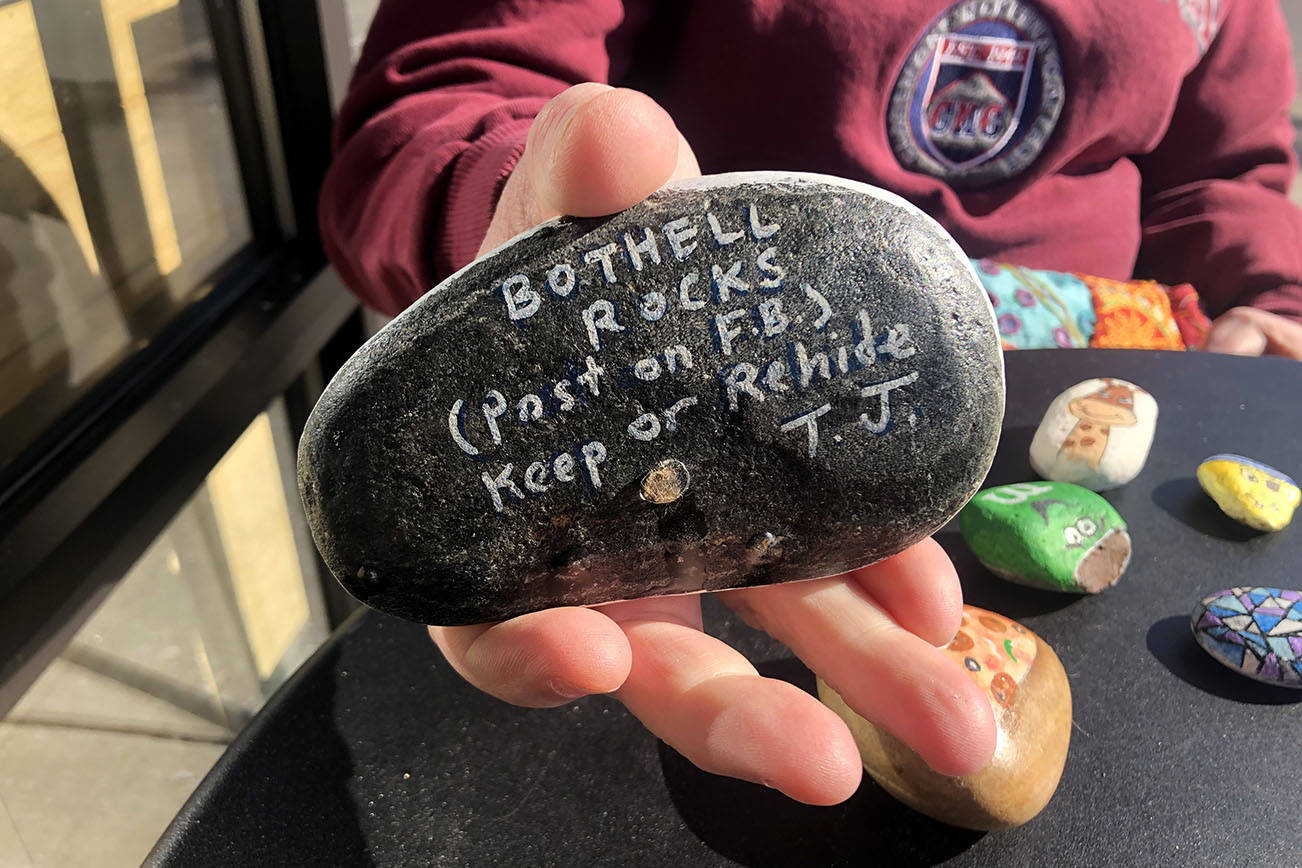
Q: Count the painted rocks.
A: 6